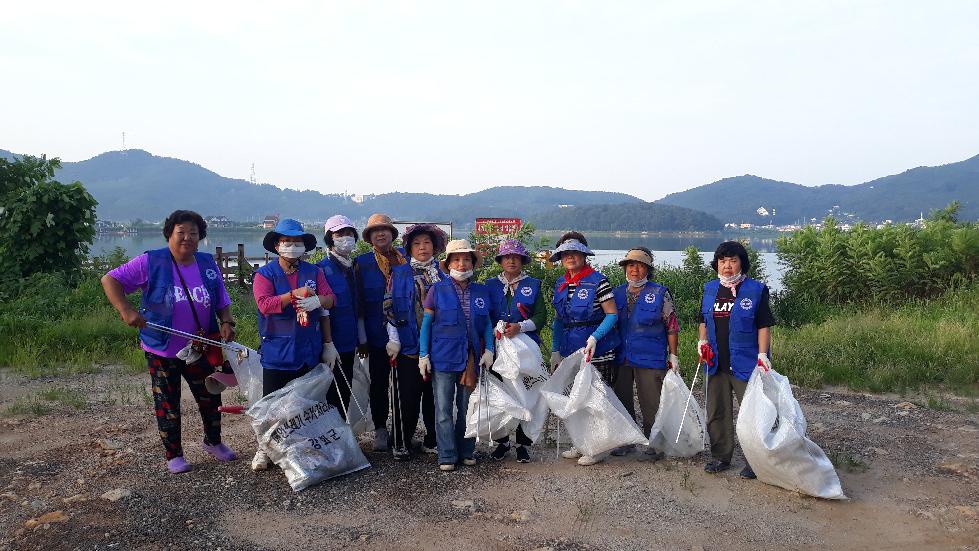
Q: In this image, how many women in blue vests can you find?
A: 10